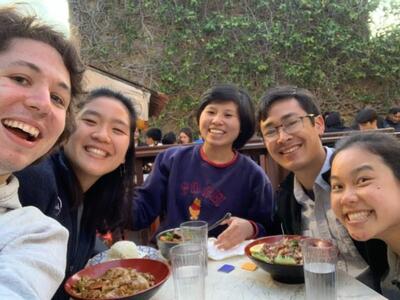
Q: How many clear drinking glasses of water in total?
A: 3